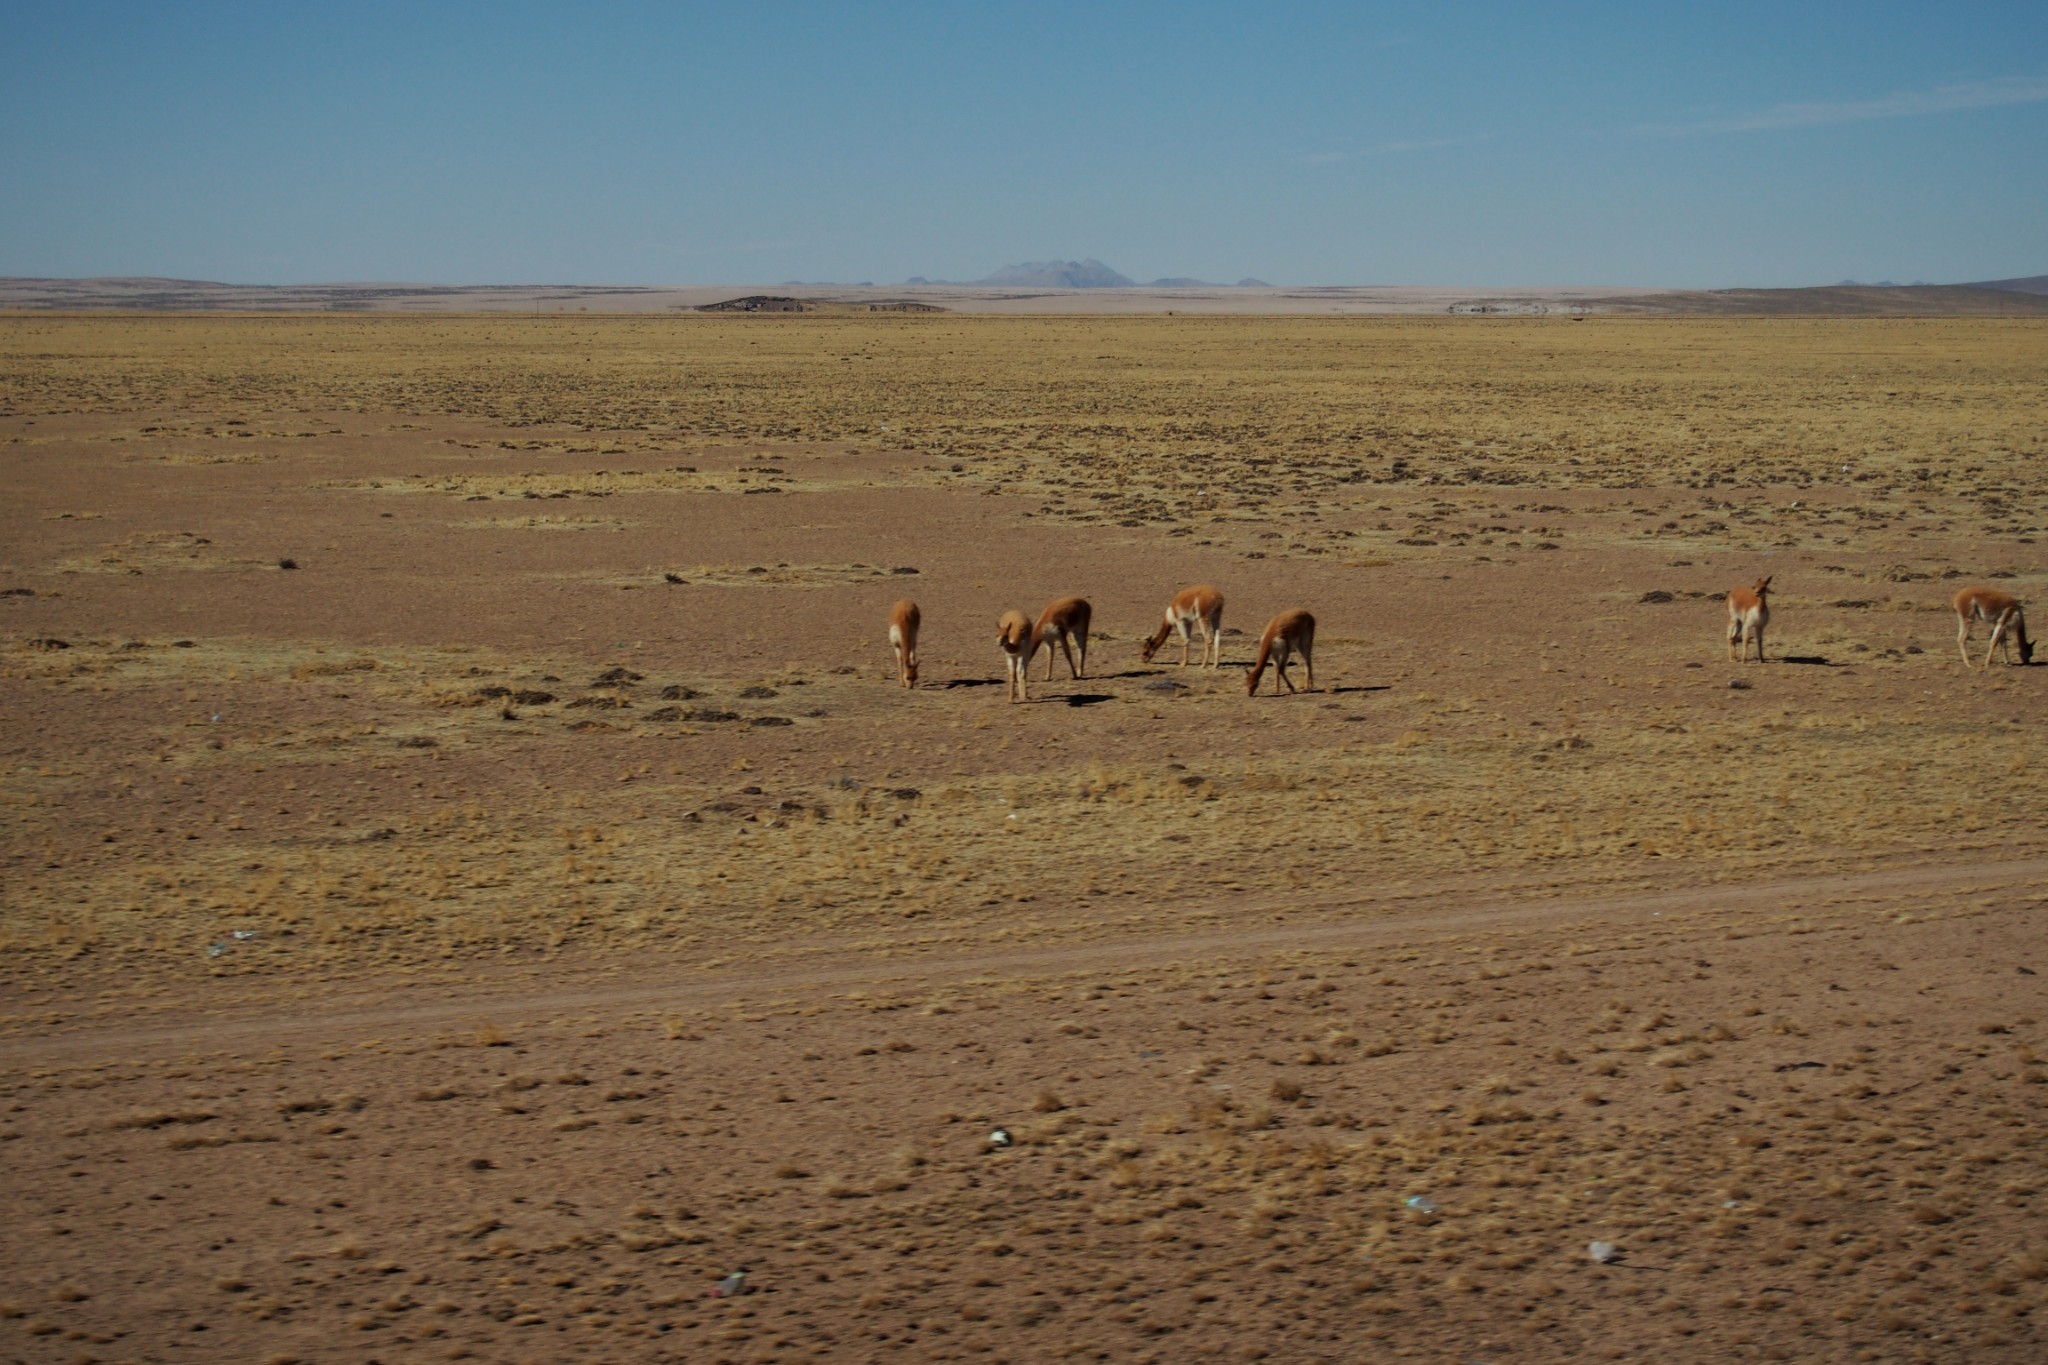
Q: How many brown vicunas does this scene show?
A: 7